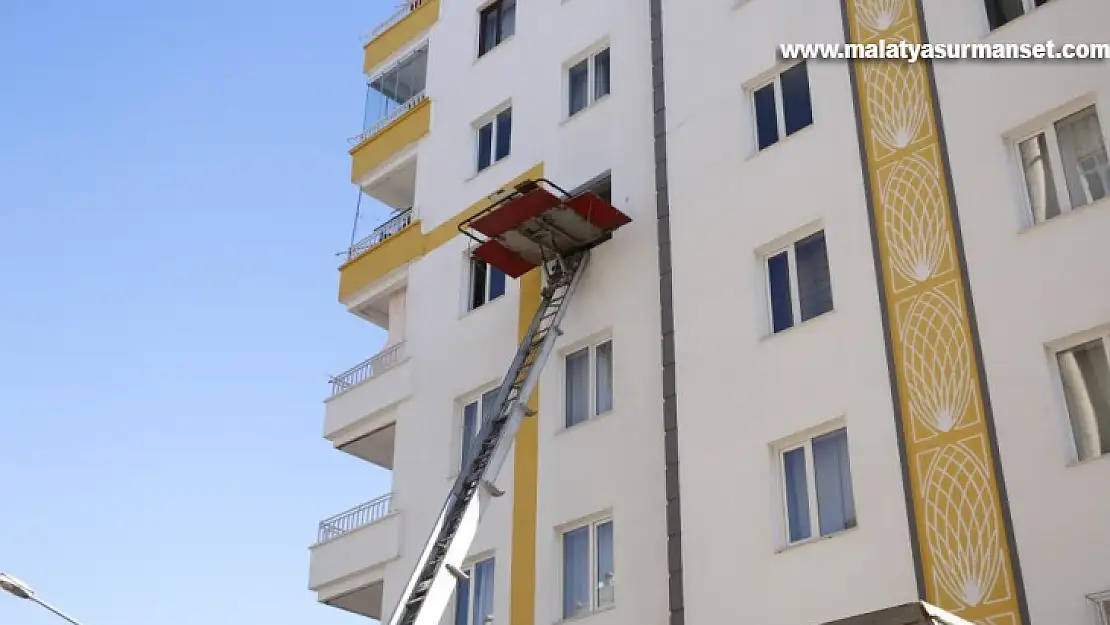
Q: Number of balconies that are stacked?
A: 5